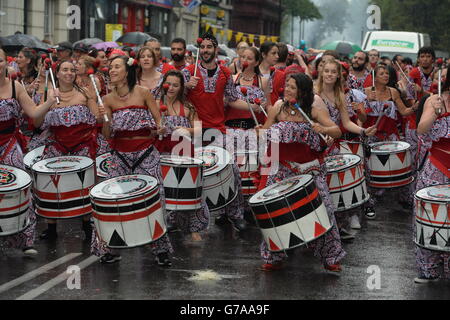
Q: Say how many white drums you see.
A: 13